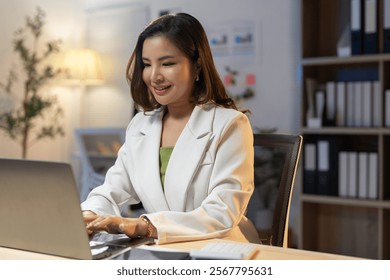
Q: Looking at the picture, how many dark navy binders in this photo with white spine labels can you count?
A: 5